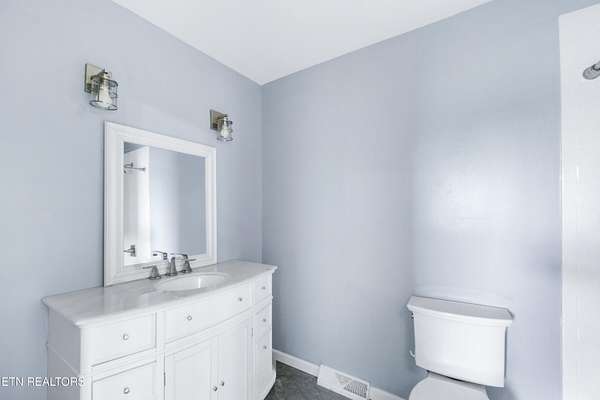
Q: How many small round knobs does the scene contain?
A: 9